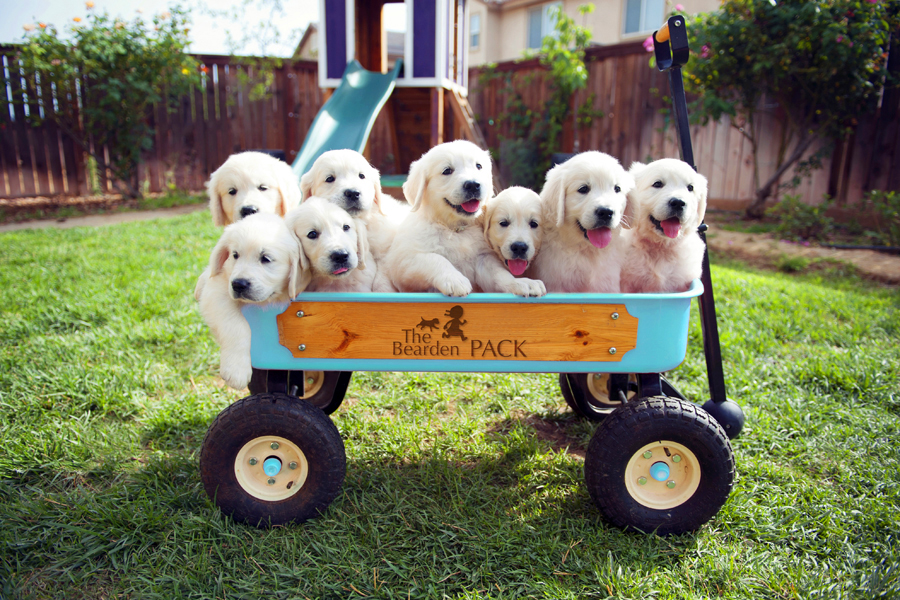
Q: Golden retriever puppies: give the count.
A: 8